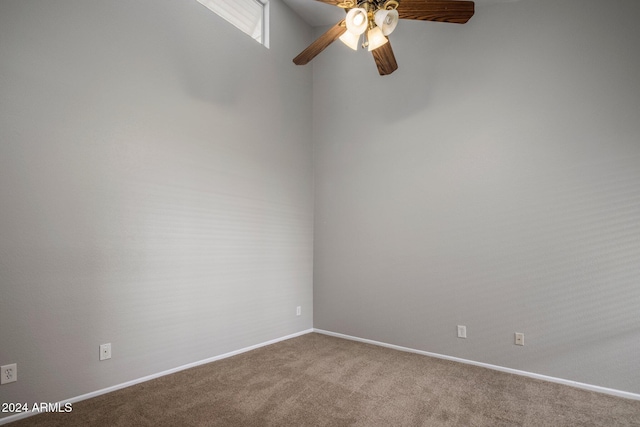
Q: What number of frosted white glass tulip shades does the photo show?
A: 4